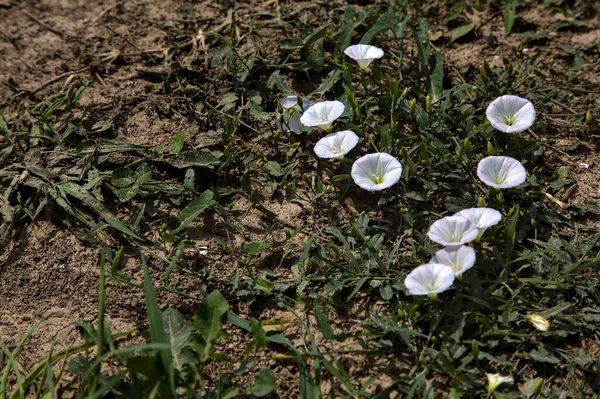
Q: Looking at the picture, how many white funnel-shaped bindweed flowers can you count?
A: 11